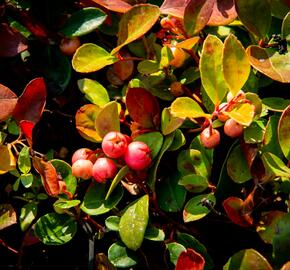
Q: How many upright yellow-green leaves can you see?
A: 2